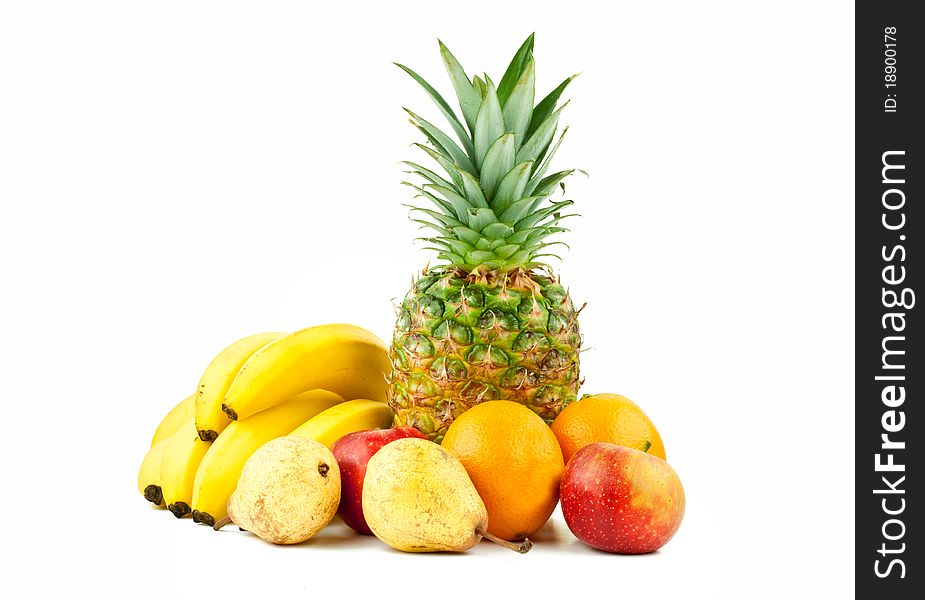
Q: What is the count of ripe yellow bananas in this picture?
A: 7